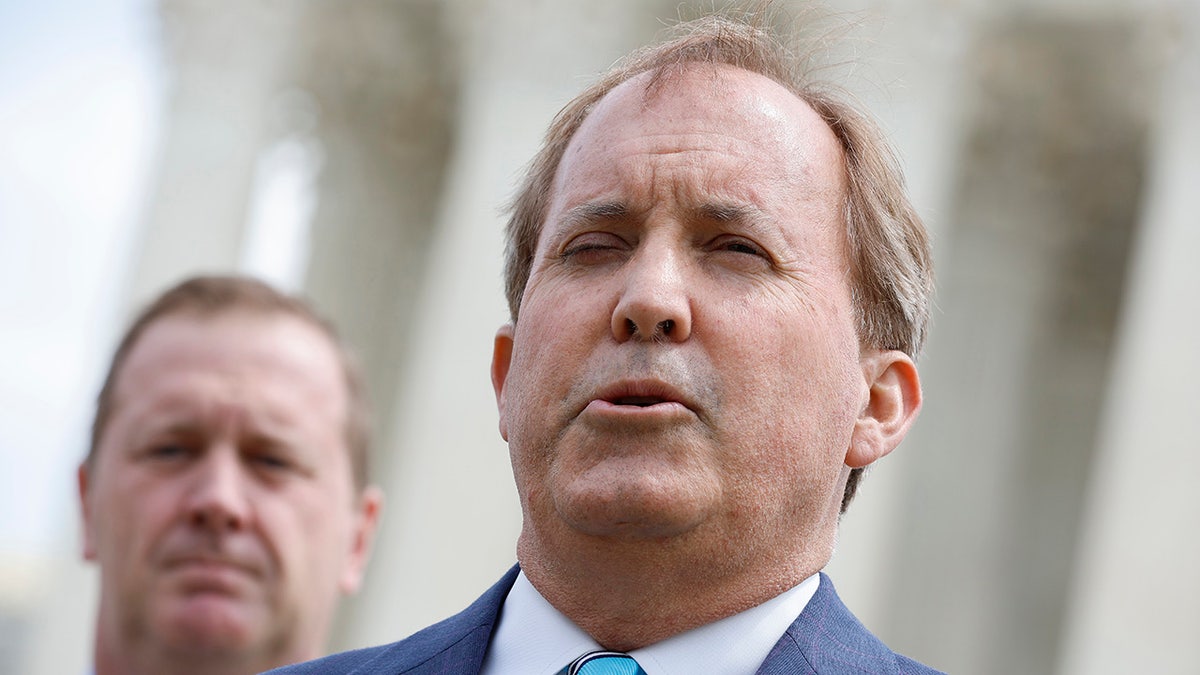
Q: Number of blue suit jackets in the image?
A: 1